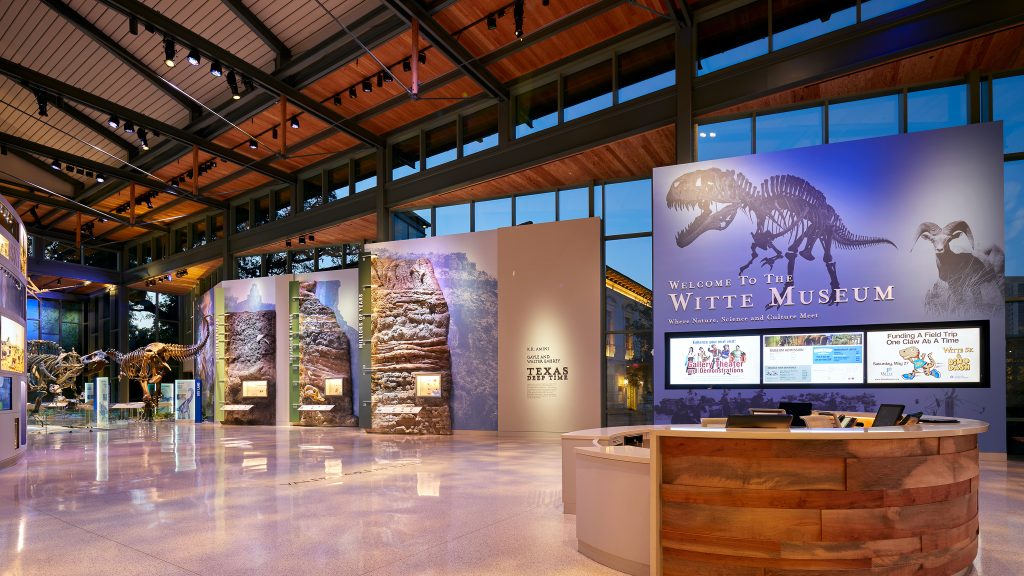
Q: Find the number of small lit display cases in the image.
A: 3